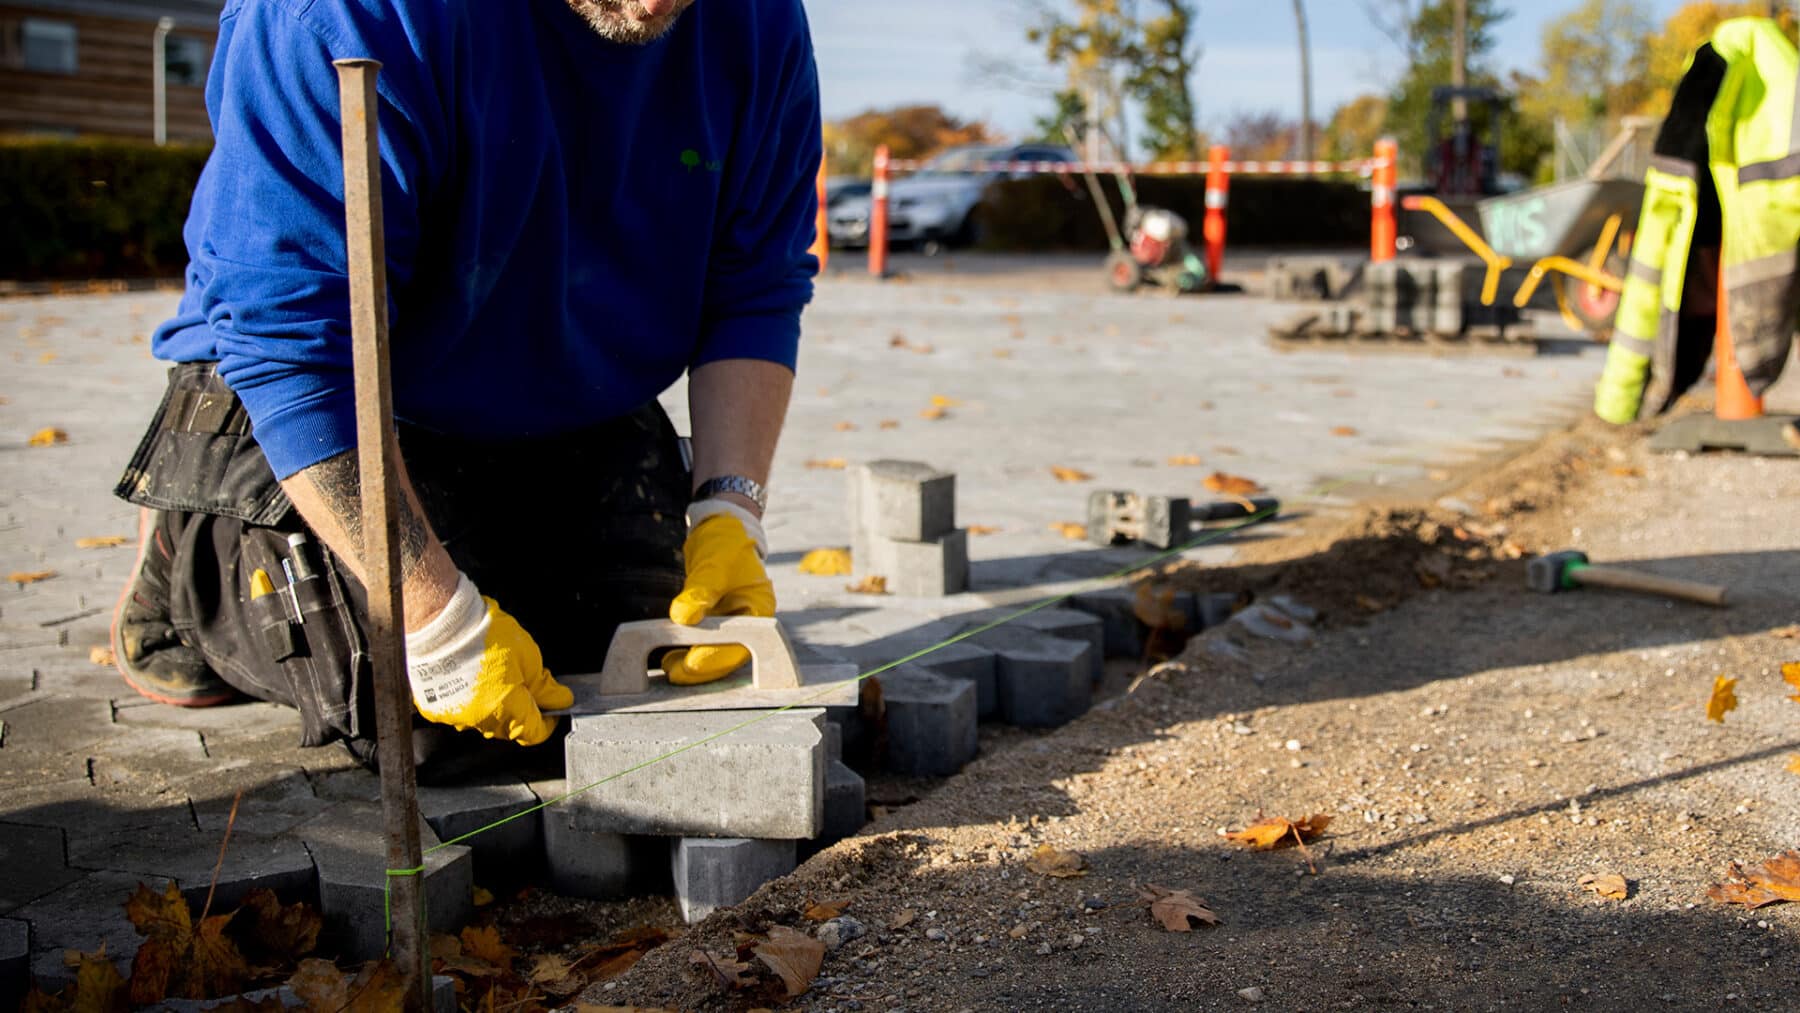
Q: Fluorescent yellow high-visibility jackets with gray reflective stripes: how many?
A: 1